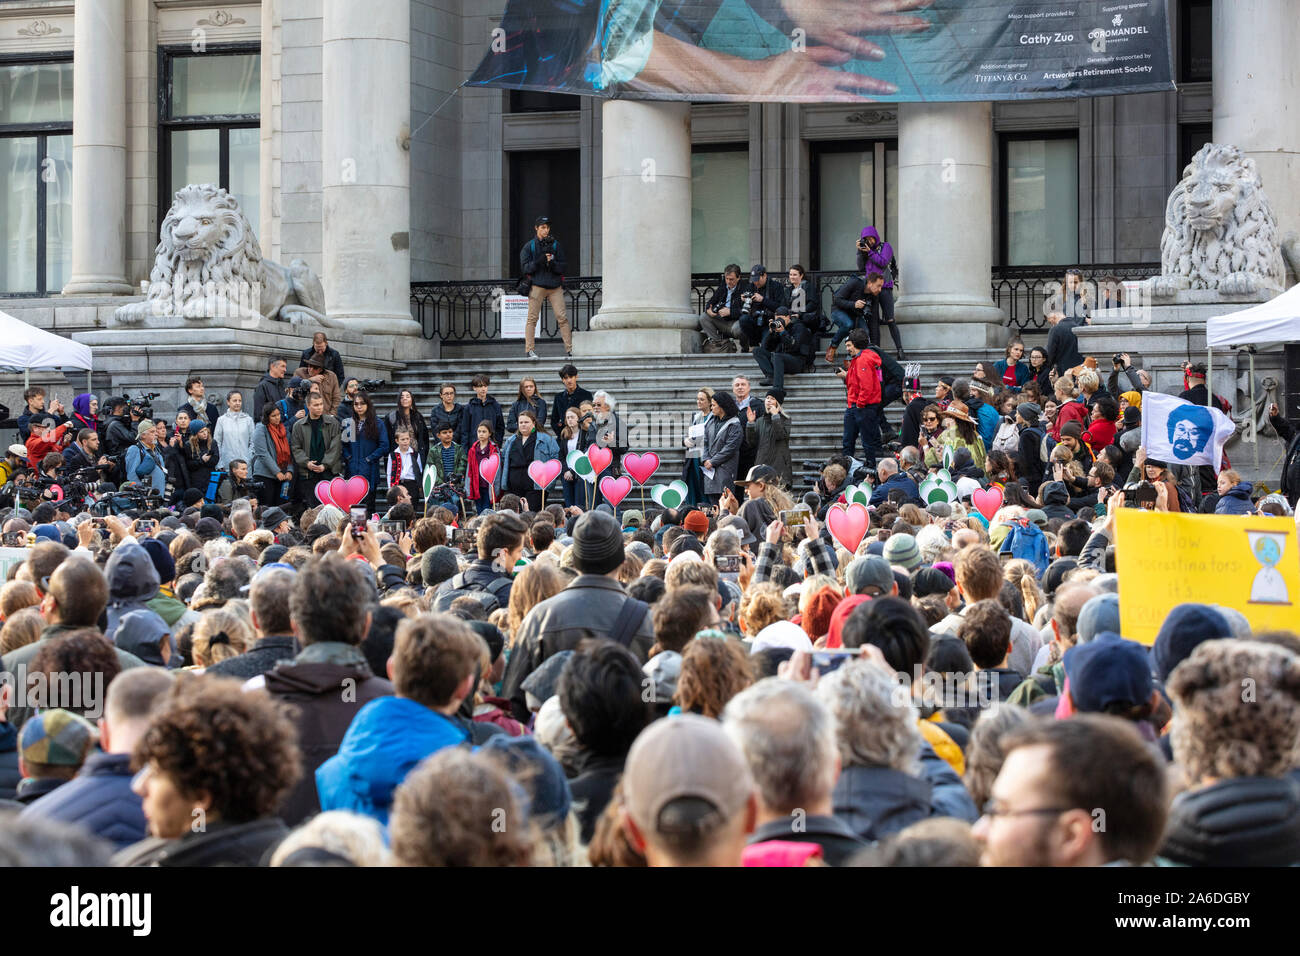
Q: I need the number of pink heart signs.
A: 9